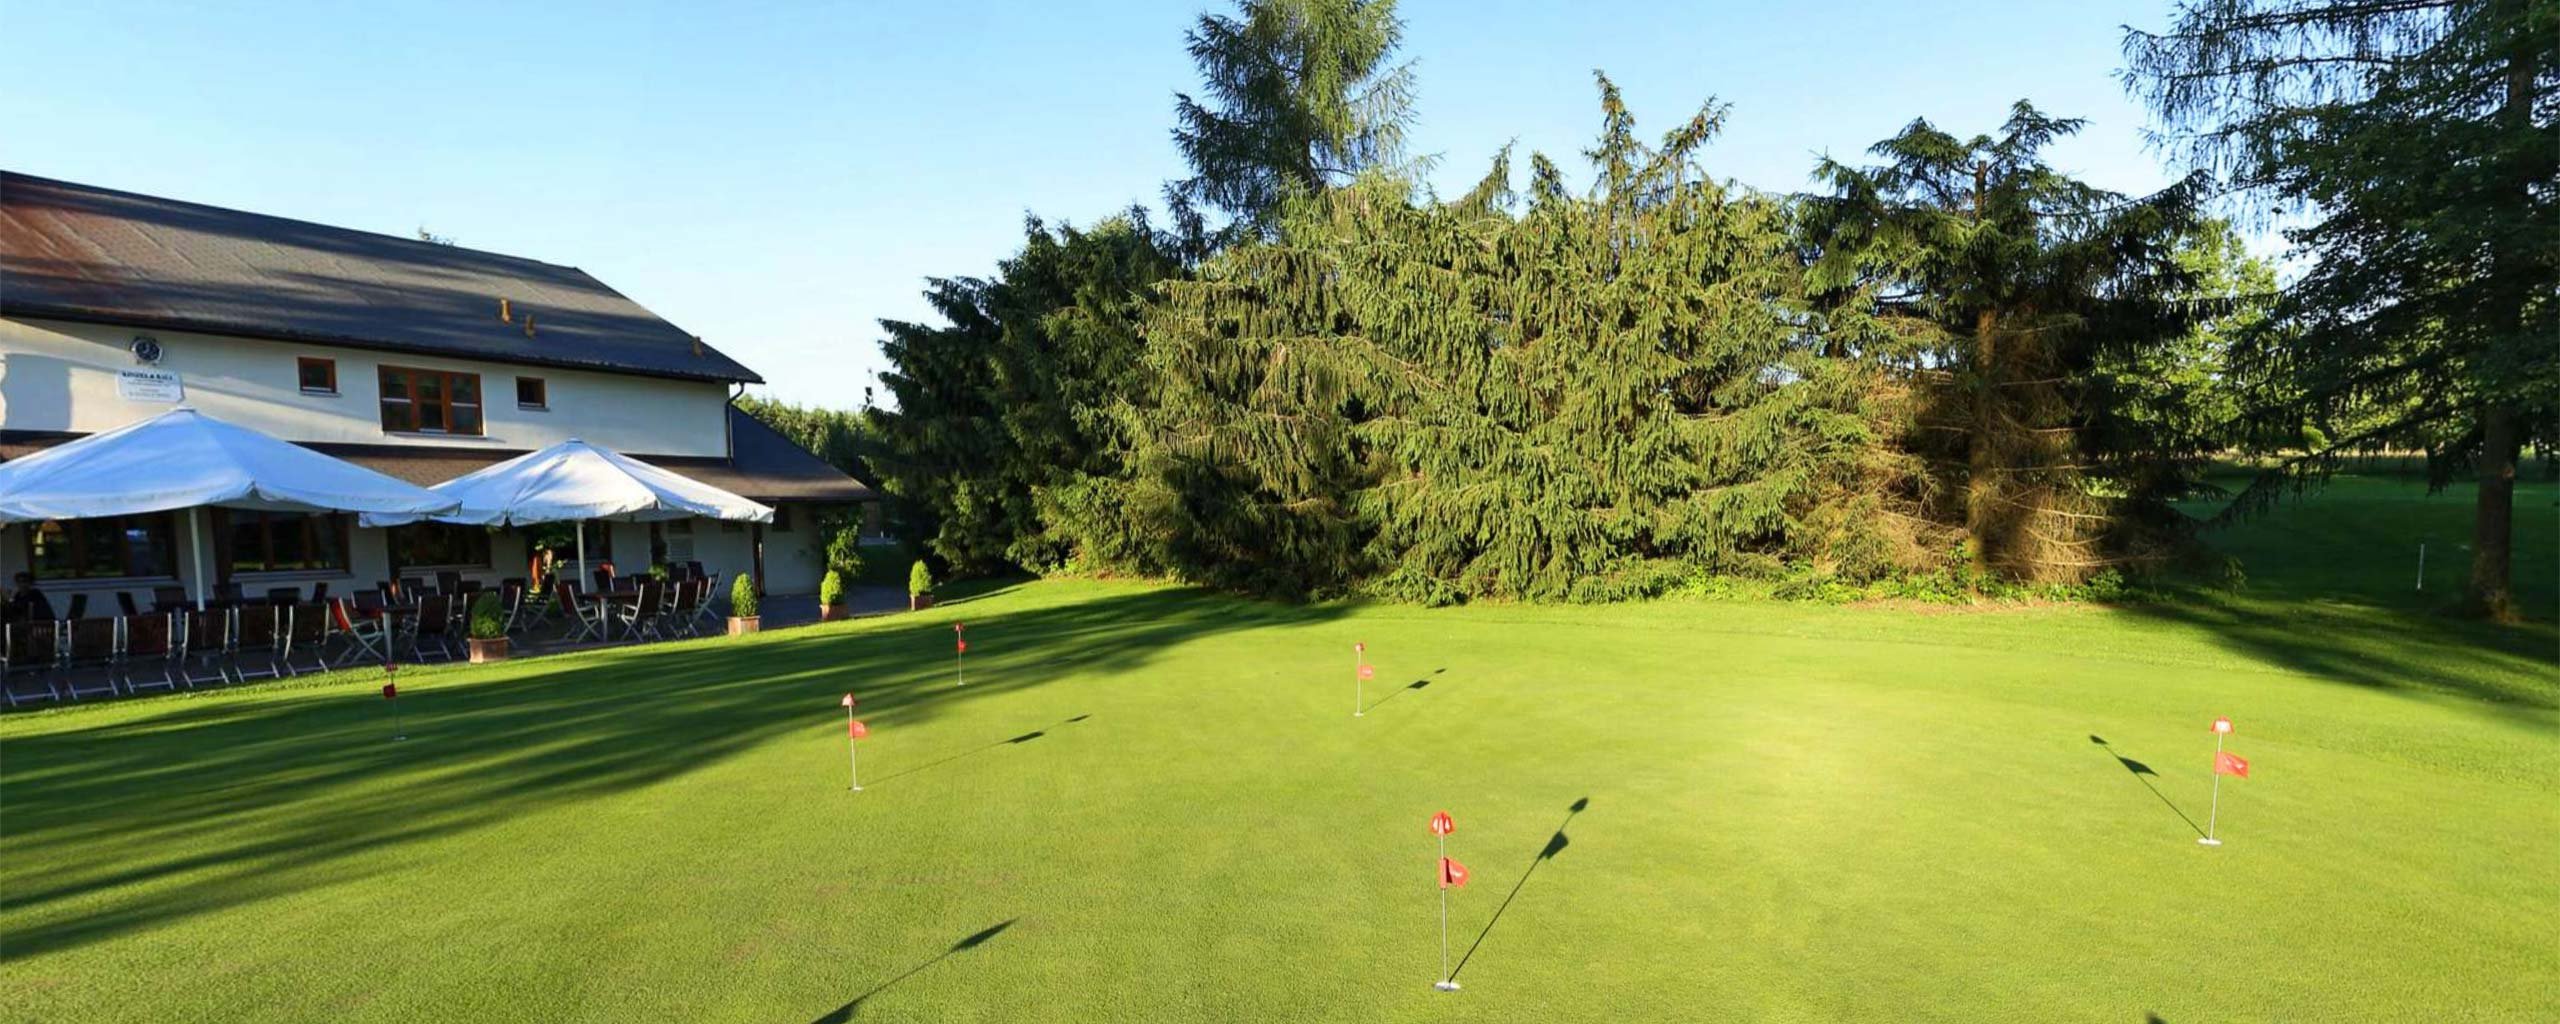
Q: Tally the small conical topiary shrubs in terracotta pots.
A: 4